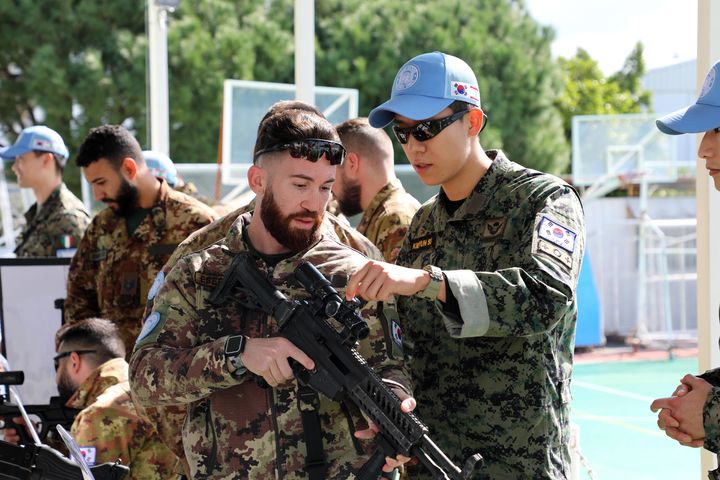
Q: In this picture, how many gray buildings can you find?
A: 1